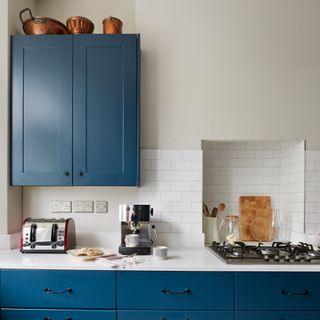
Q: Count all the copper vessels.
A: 3